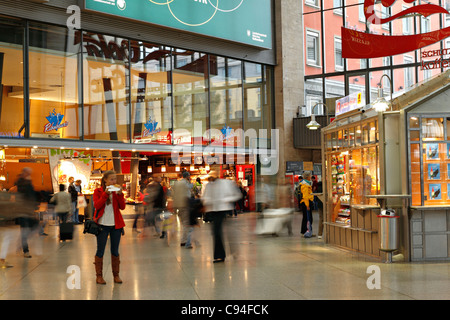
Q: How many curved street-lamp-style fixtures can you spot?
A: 2